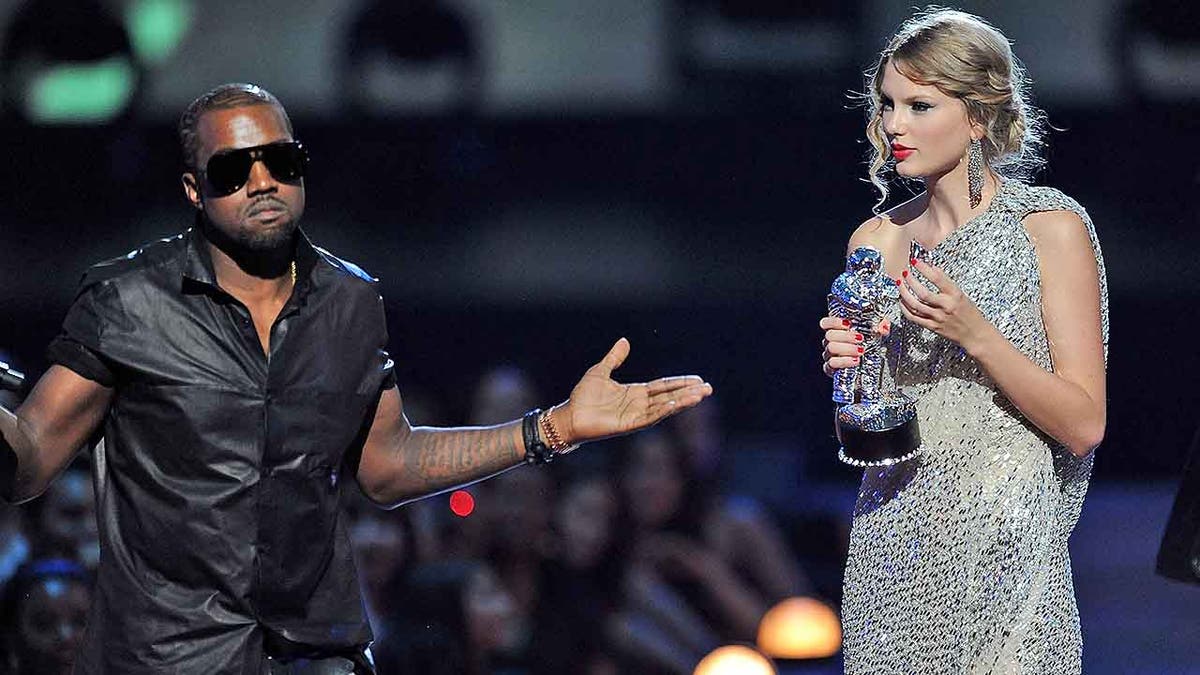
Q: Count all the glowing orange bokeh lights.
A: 2